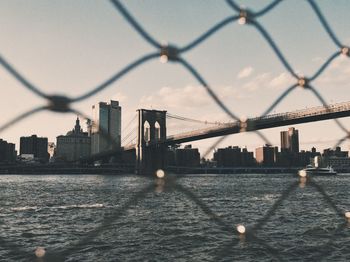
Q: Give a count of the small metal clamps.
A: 11